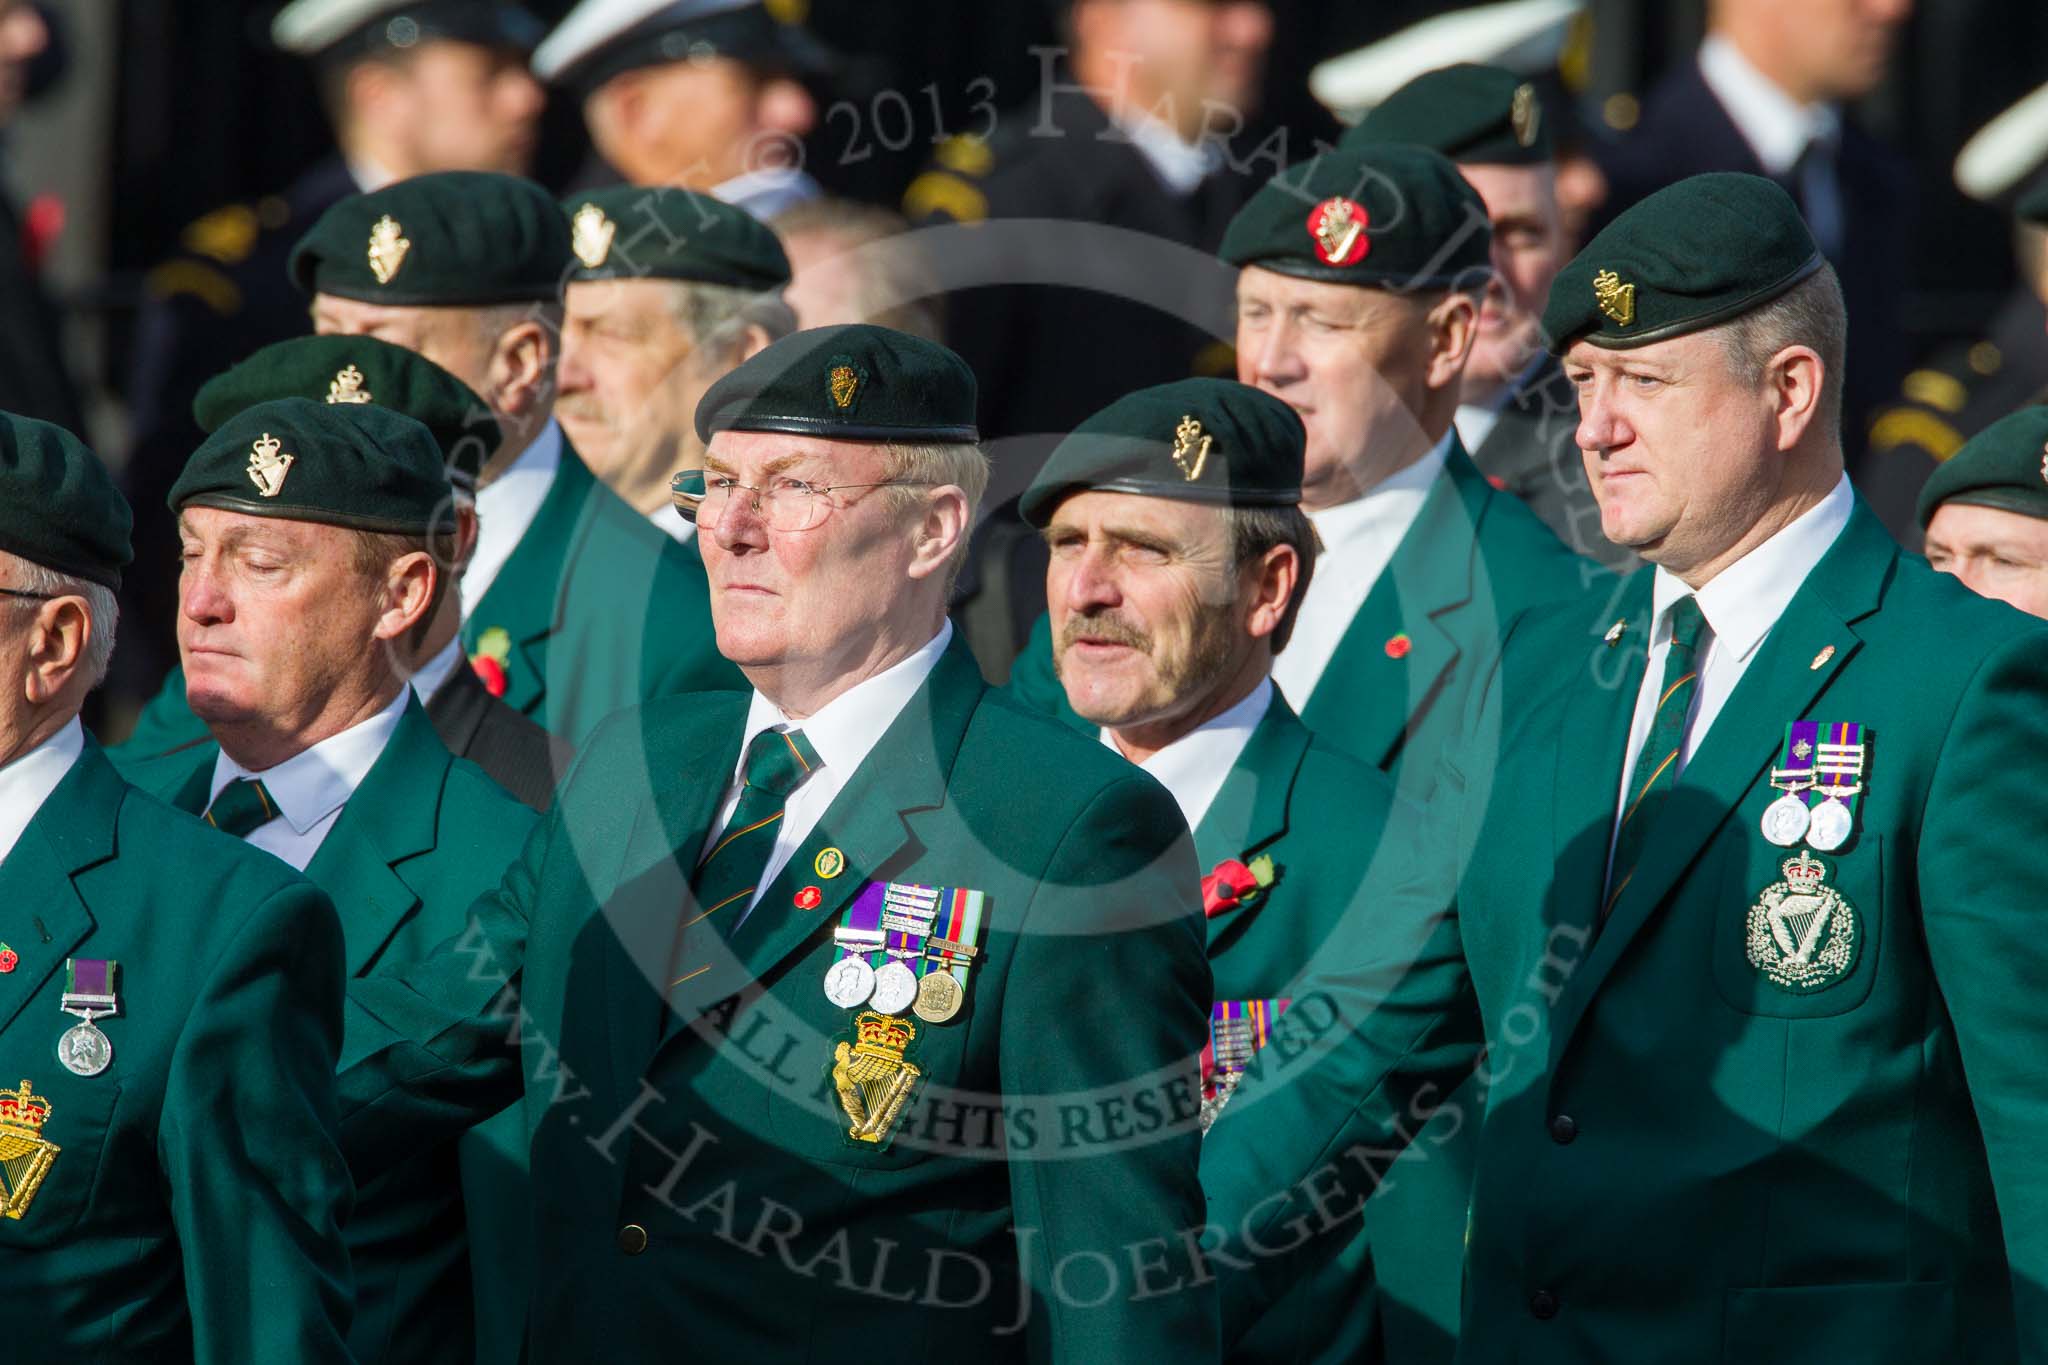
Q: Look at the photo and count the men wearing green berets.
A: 11